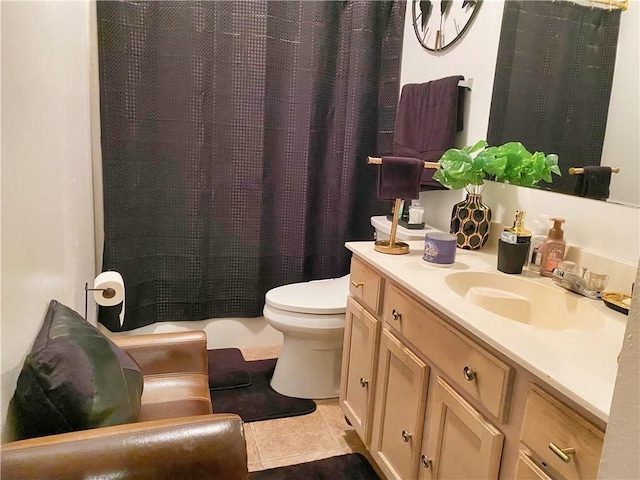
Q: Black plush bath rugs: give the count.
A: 3